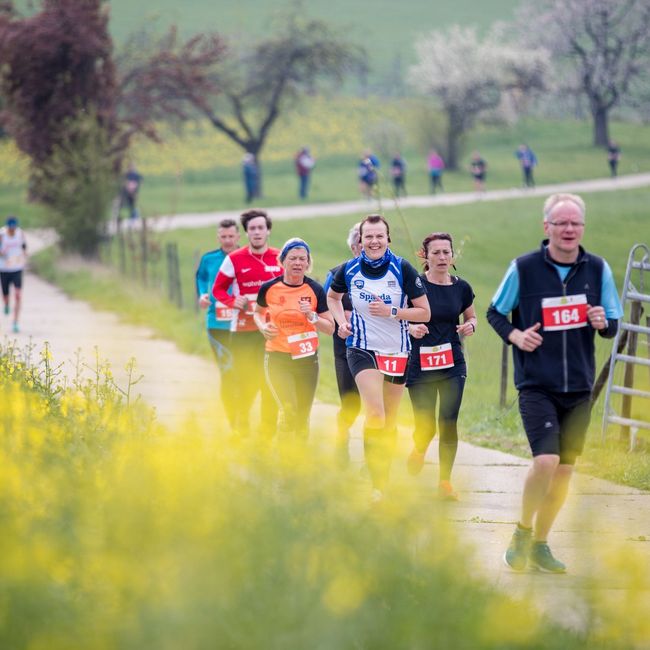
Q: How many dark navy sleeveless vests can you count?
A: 1